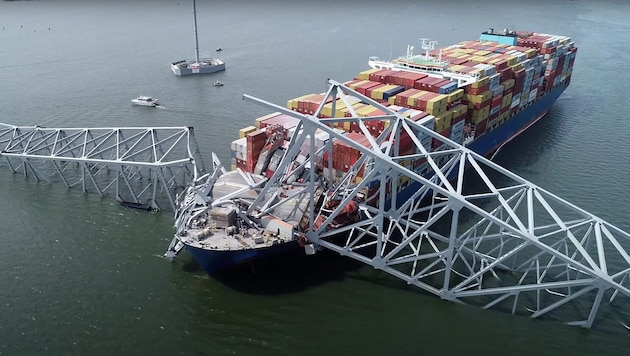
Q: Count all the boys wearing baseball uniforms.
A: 0